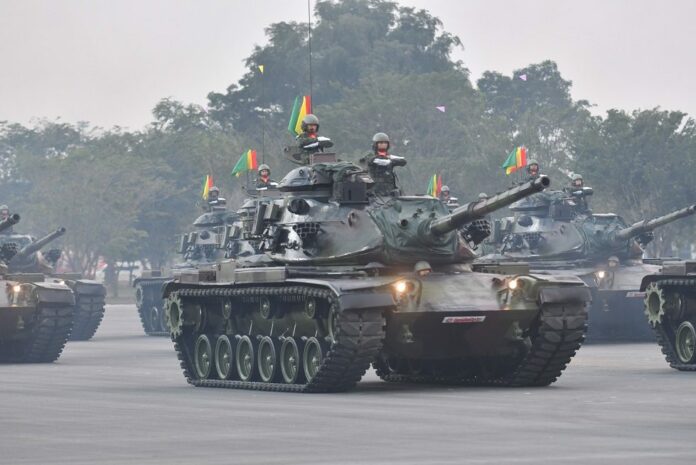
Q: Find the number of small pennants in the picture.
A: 3